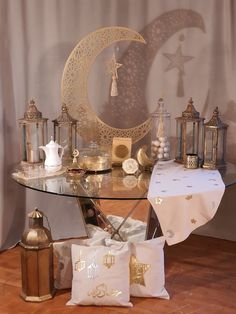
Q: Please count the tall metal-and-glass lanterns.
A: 5